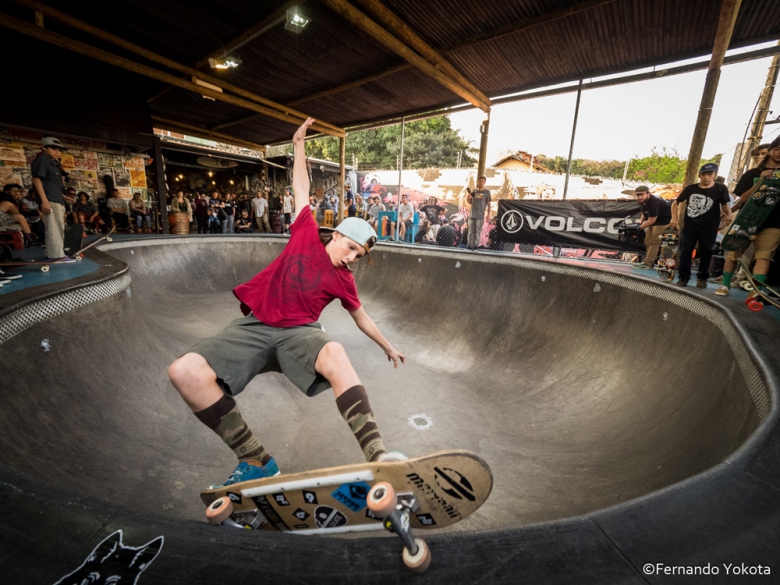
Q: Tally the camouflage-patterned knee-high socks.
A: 2